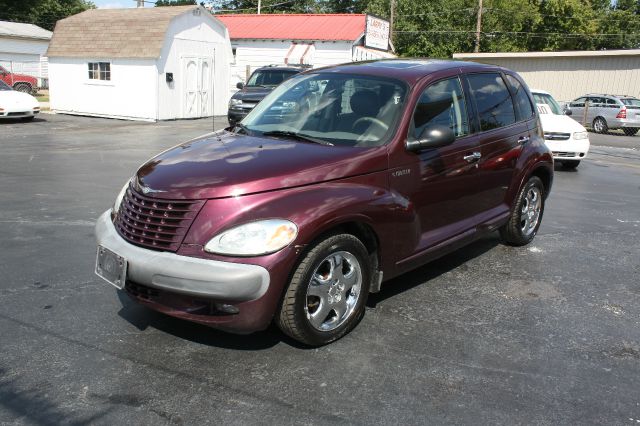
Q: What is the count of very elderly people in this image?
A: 0